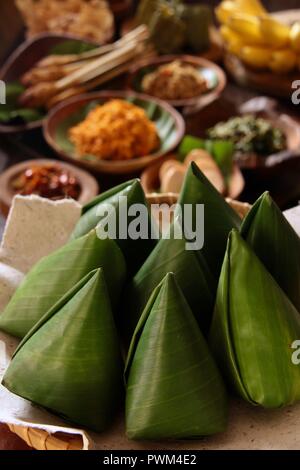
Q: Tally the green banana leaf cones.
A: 8